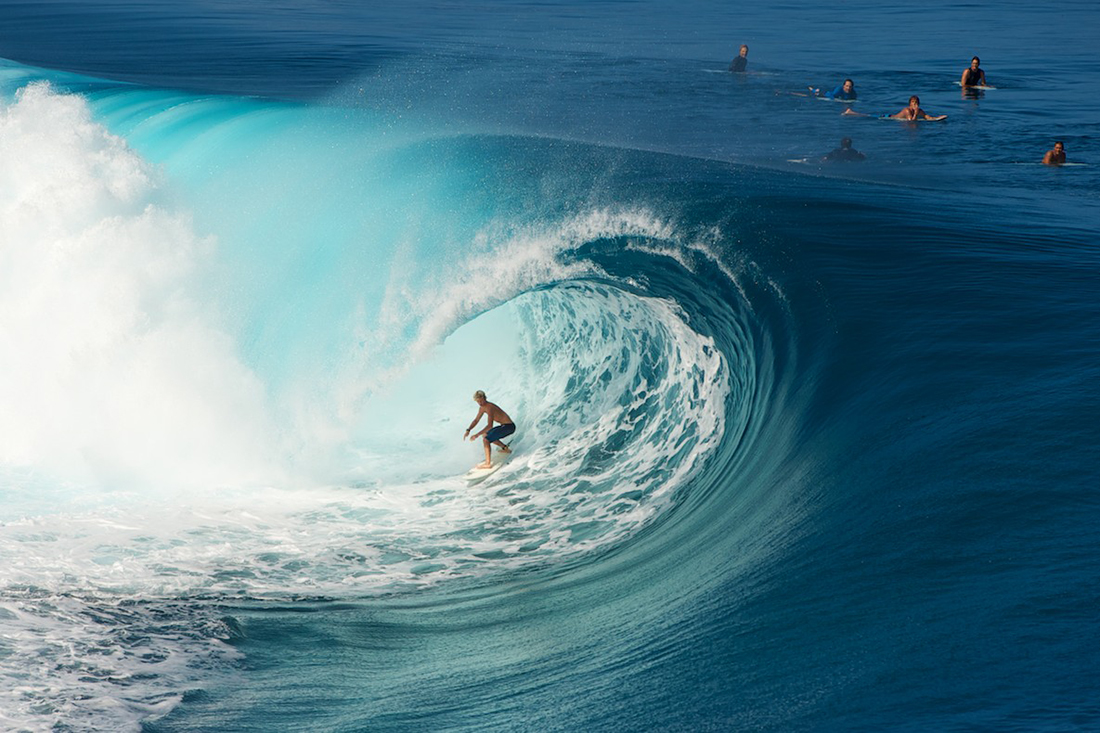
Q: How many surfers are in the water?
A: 7